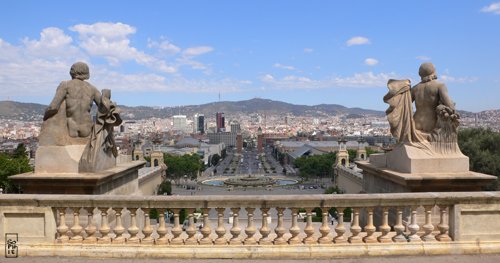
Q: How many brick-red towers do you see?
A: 2